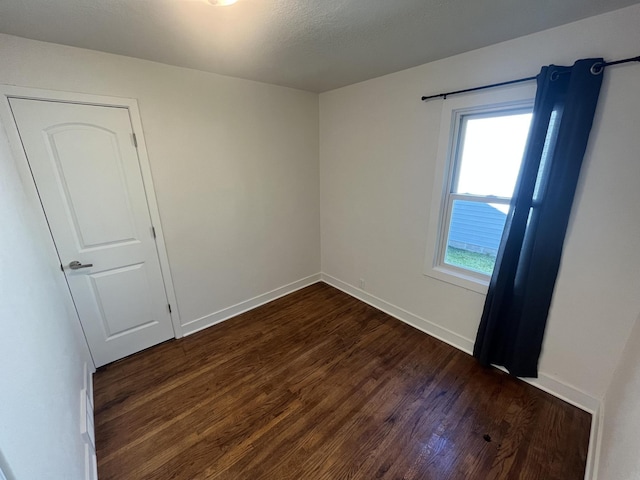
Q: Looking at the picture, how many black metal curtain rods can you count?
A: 1